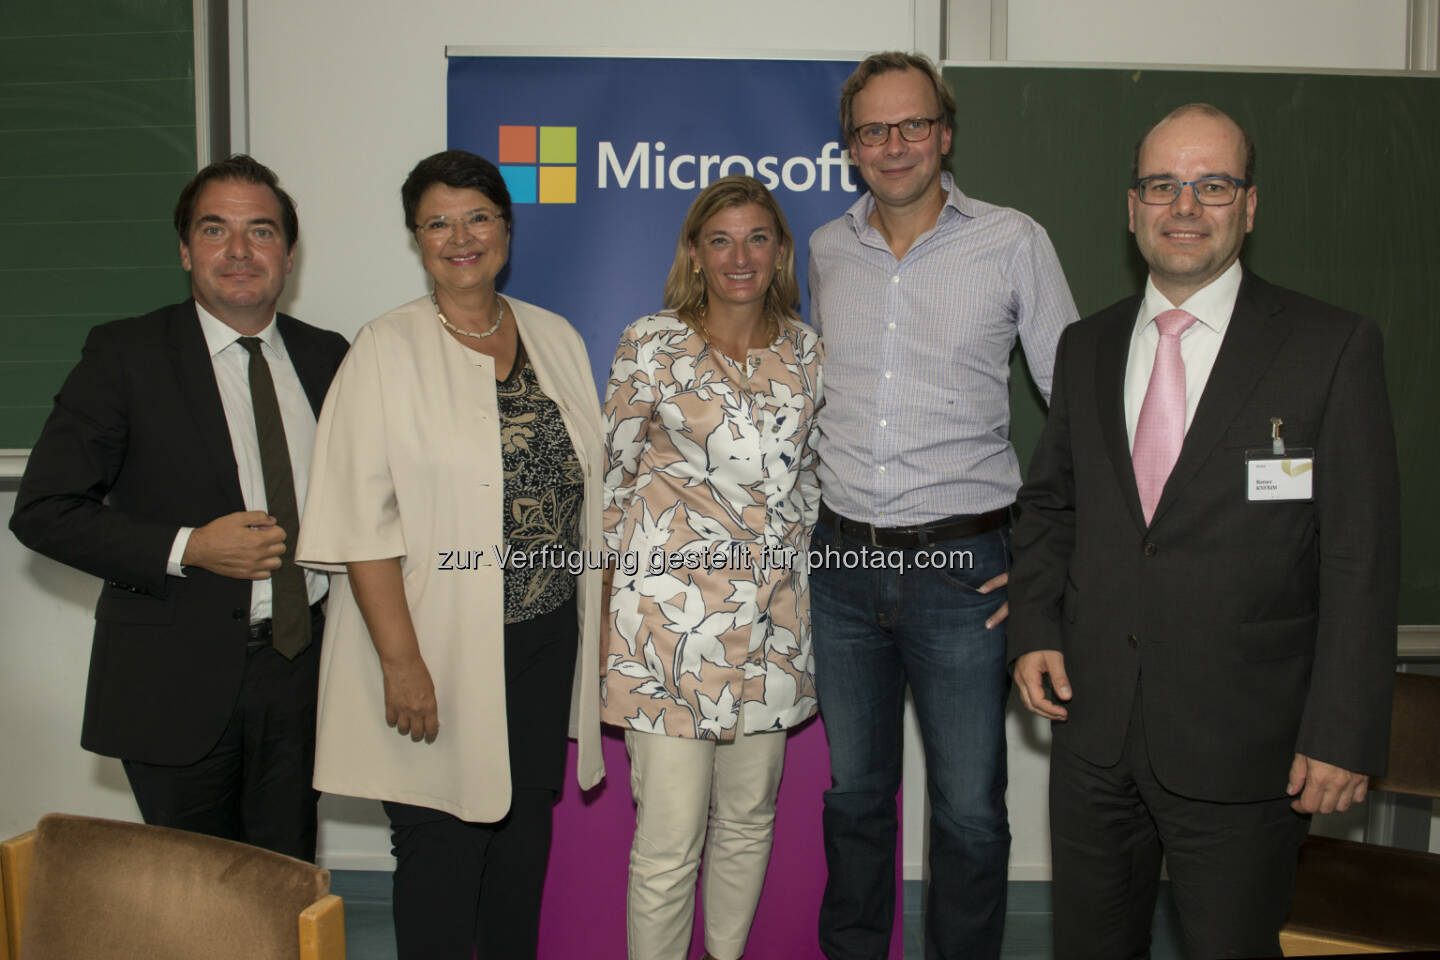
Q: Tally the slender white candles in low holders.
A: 0